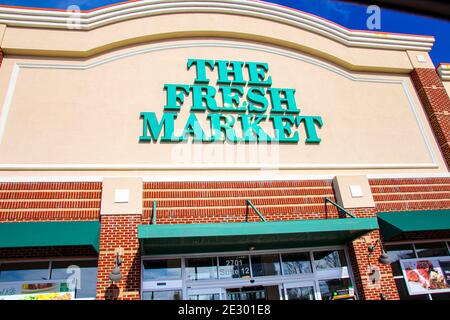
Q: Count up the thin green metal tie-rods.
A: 3